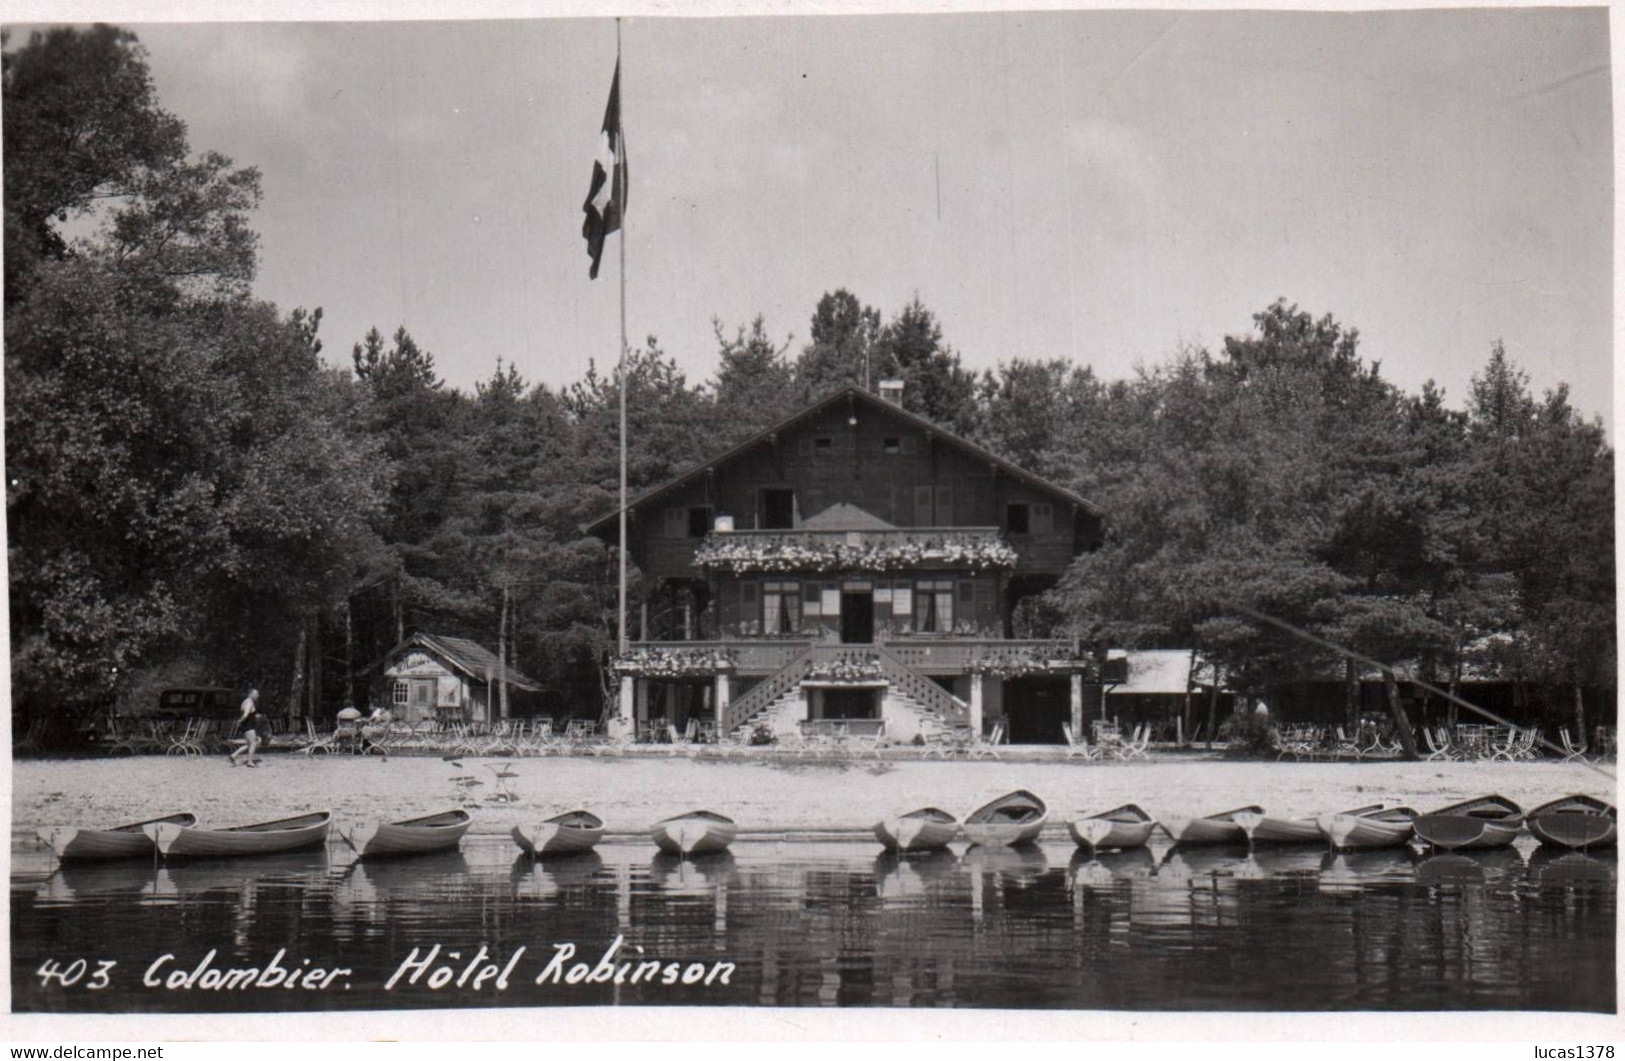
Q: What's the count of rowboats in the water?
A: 13